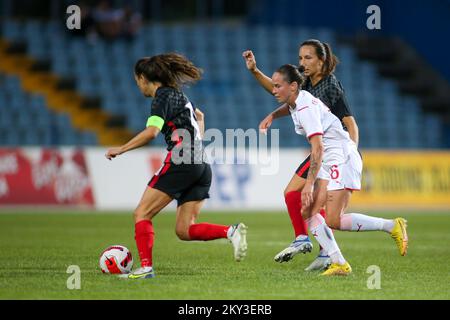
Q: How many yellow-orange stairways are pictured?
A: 1